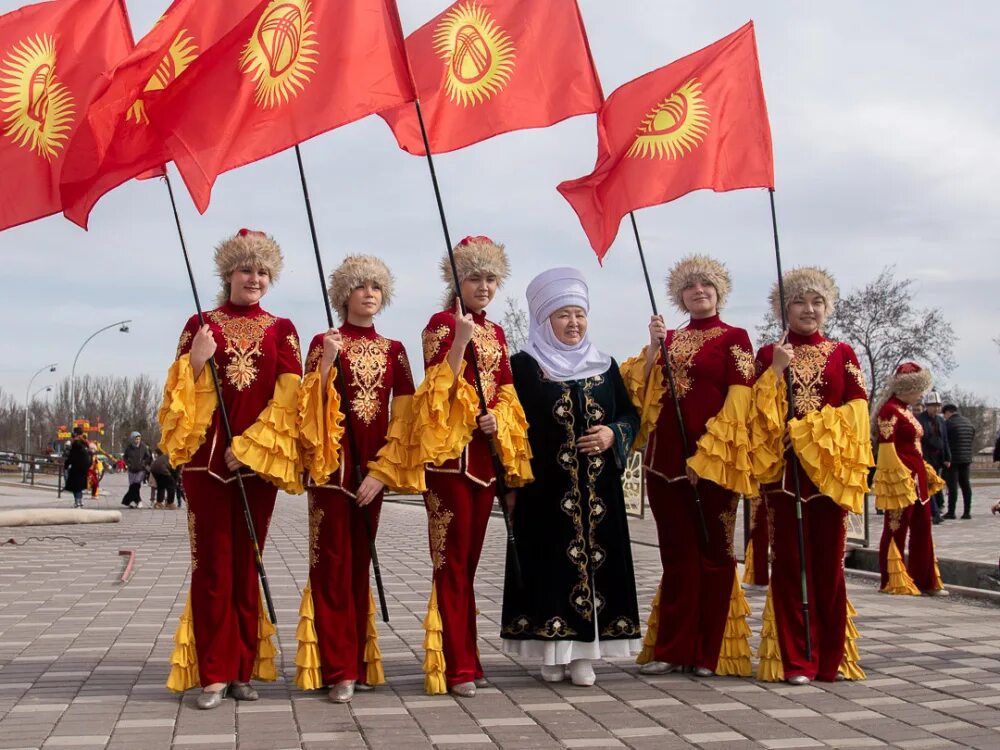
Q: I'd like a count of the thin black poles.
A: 5